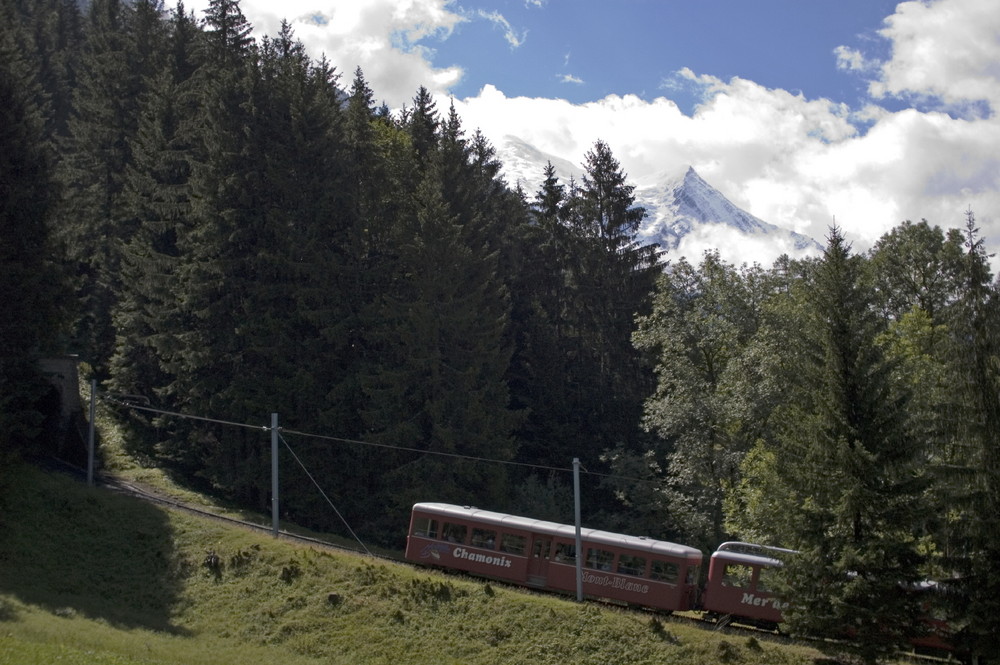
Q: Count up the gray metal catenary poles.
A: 3